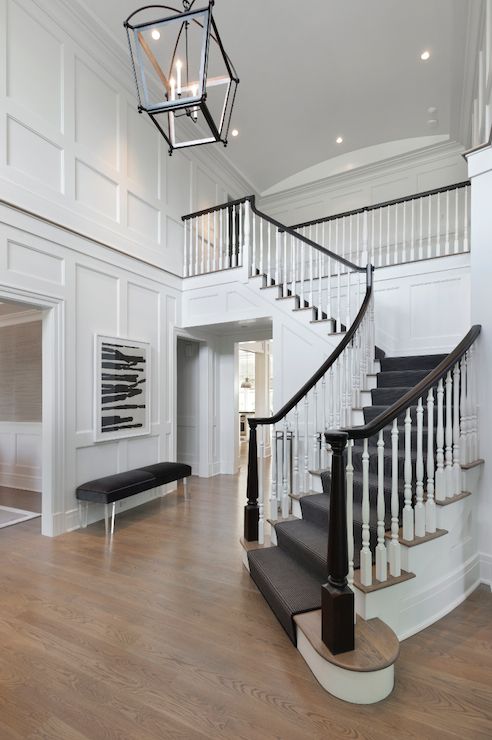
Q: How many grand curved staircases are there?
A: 1